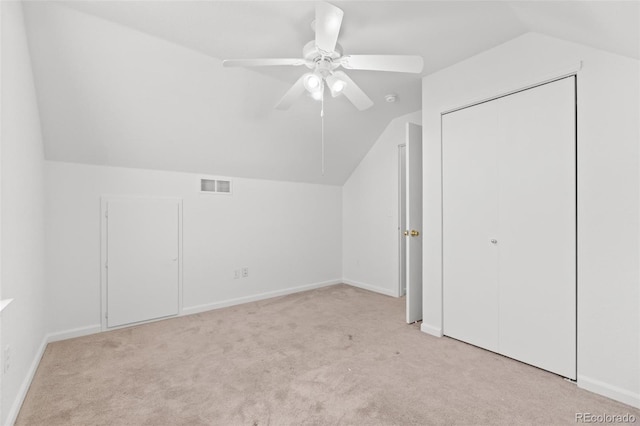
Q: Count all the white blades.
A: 5